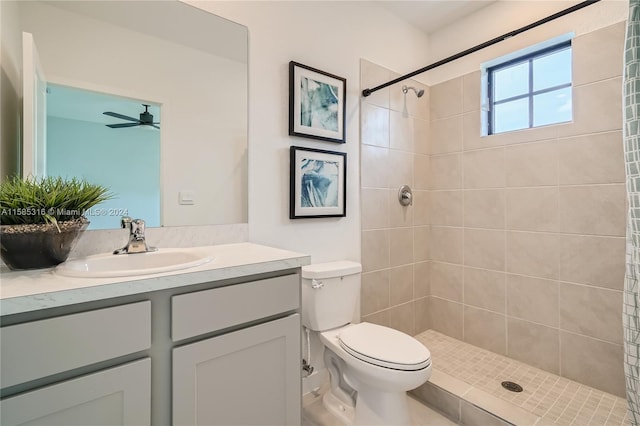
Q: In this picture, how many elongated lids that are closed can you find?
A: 1